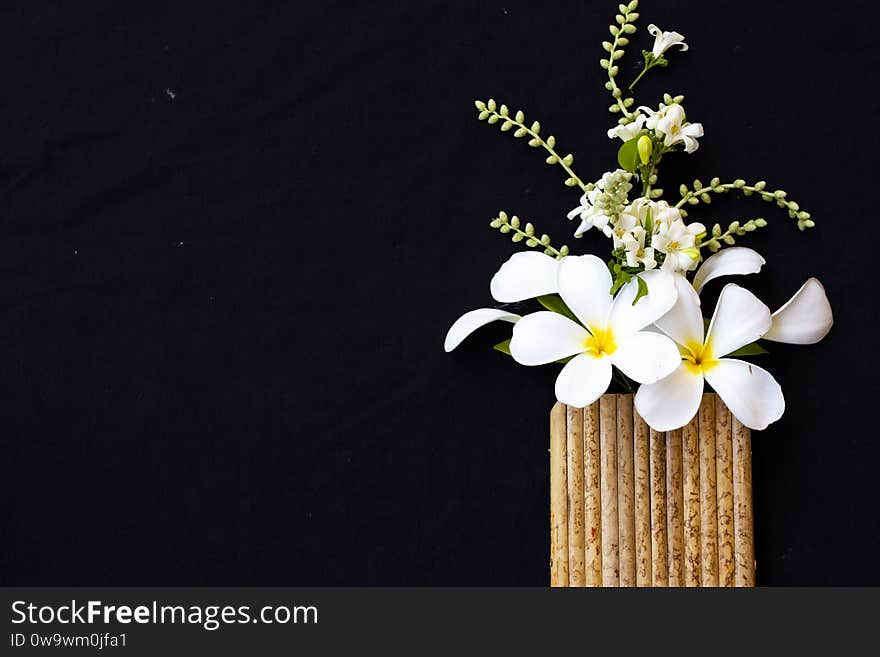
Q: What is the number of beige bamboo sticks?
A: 12